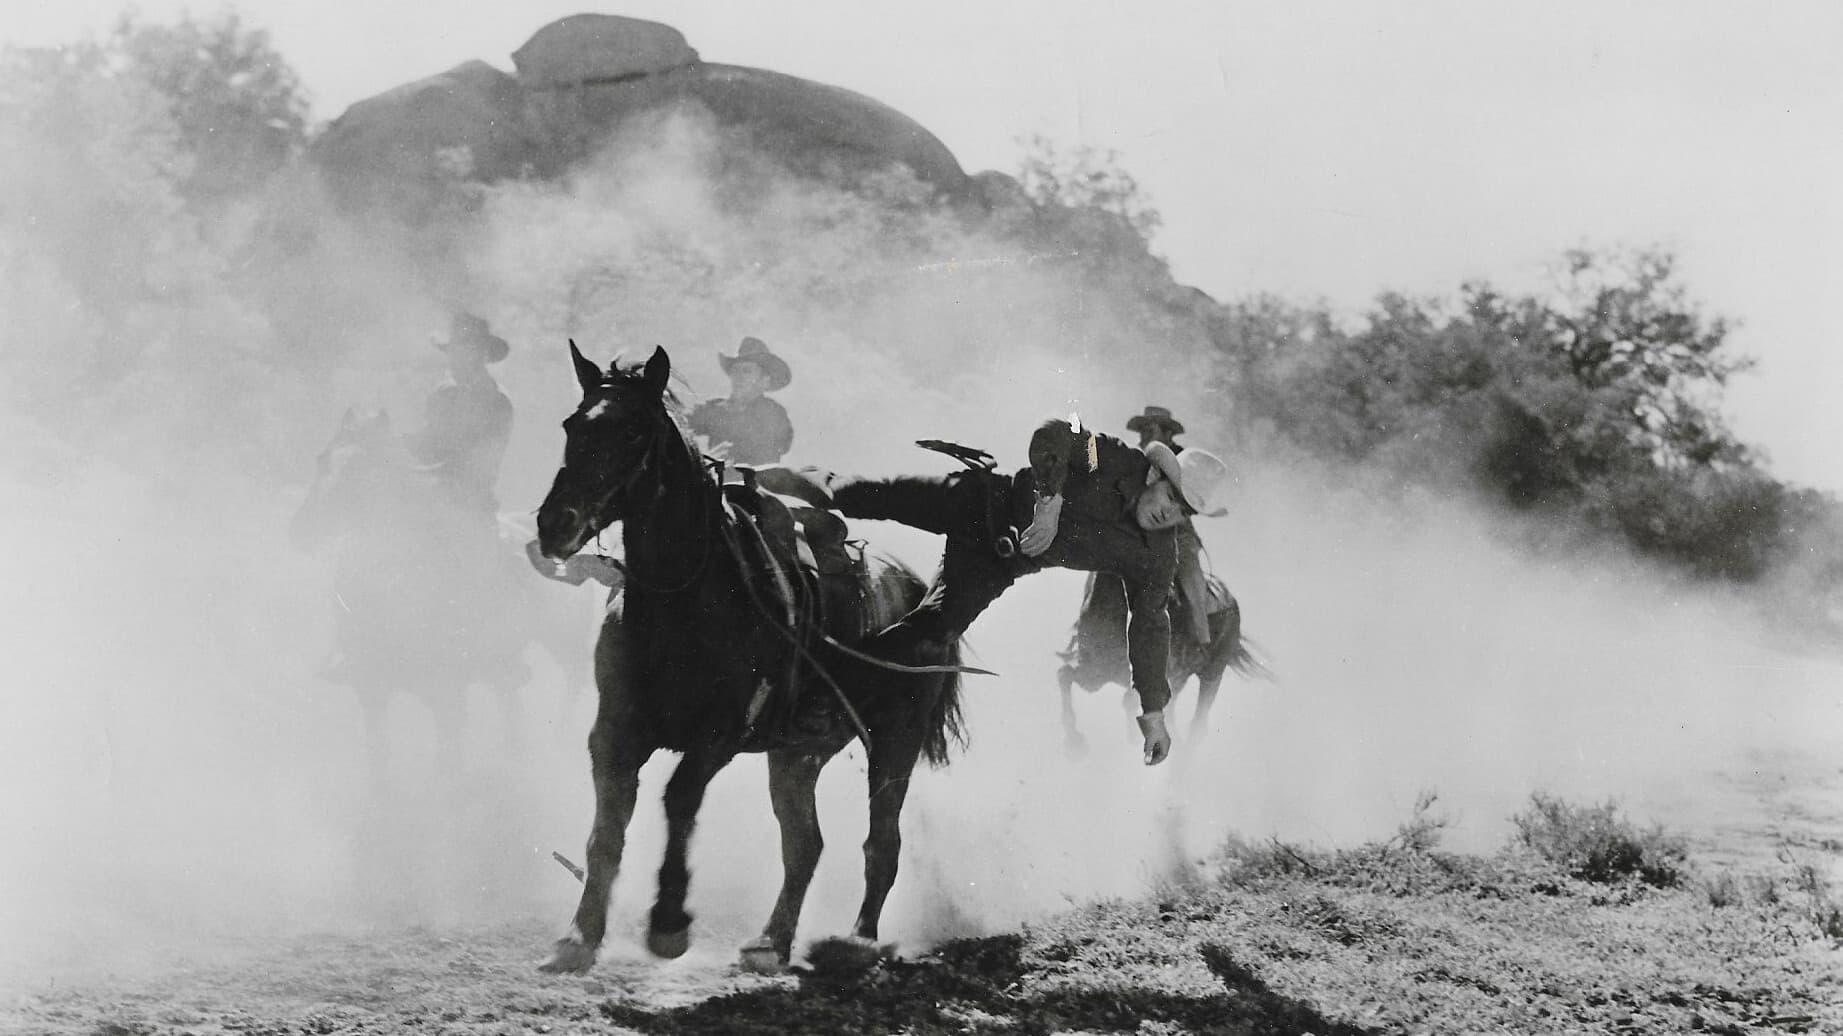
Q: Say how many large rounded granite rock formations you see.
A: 1